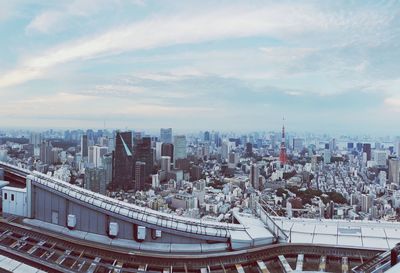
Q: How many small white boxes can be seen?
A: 4